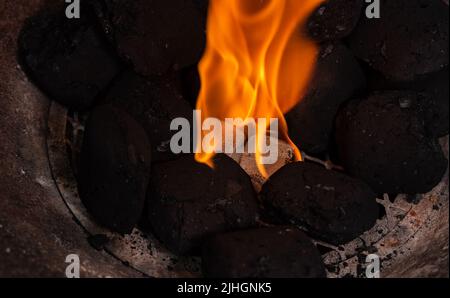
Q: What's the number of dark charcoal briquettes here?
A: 12